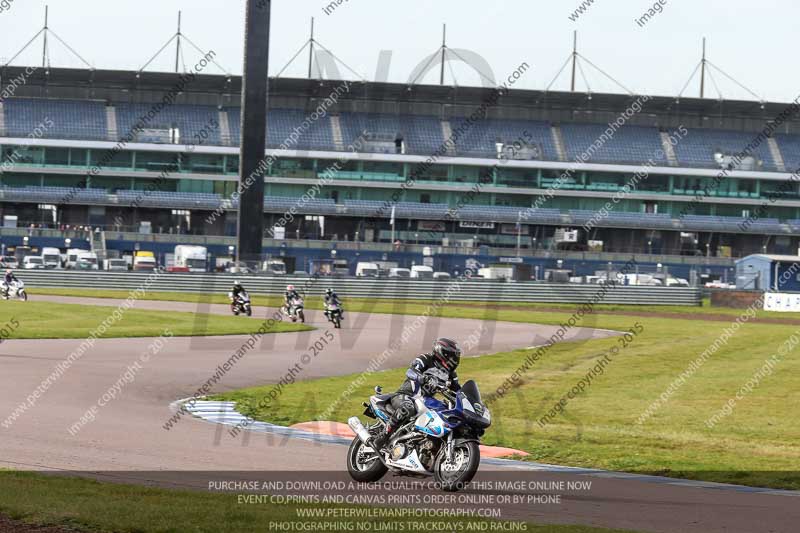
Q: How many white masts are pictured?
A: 6